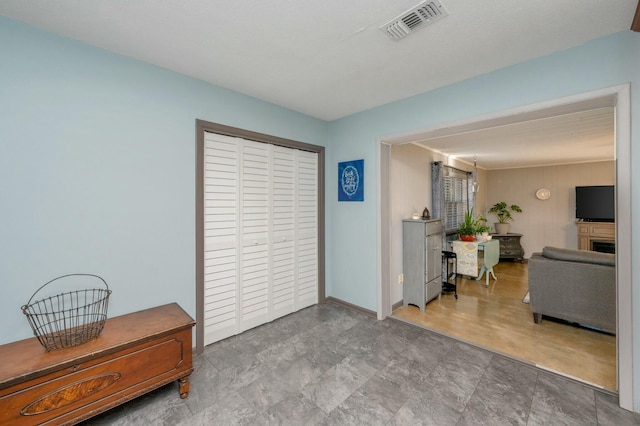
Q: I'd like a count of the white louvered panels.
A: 4